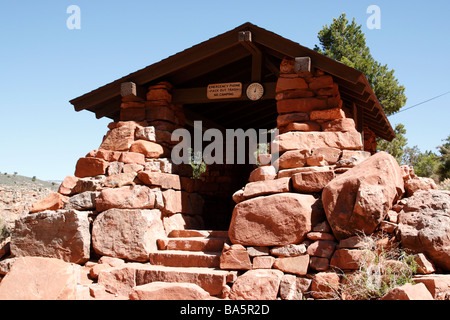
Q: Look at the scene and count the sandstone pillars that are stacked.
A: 2